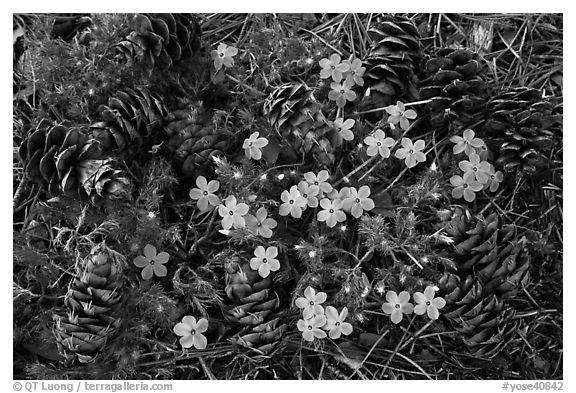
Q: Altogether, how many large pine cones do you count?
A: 12